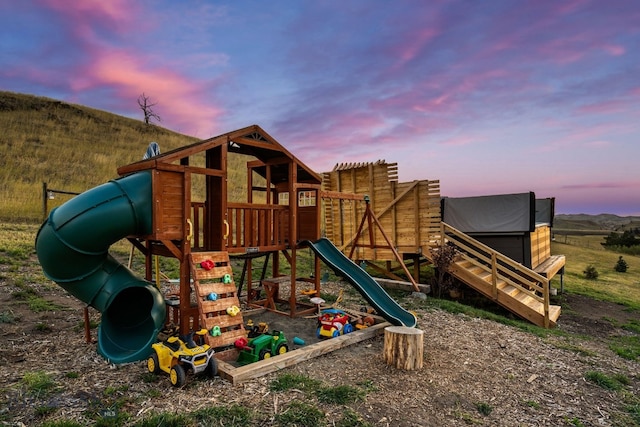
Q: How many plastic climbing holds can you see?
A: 6